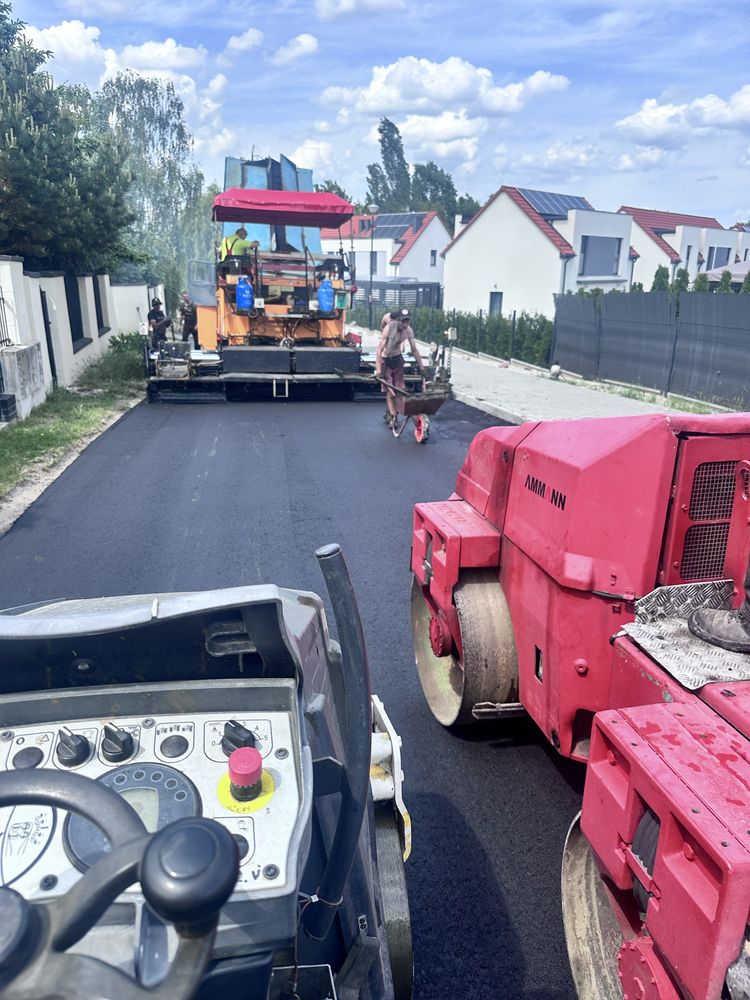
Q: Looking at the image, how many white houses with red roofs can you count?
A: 3